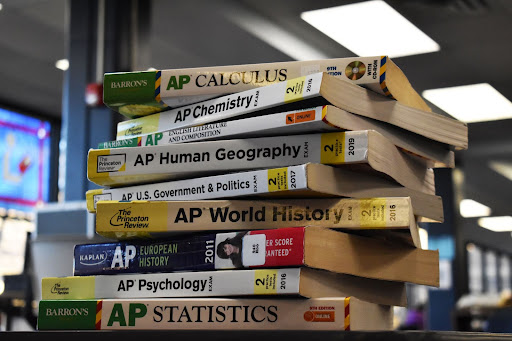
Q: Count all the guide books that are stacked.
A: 9